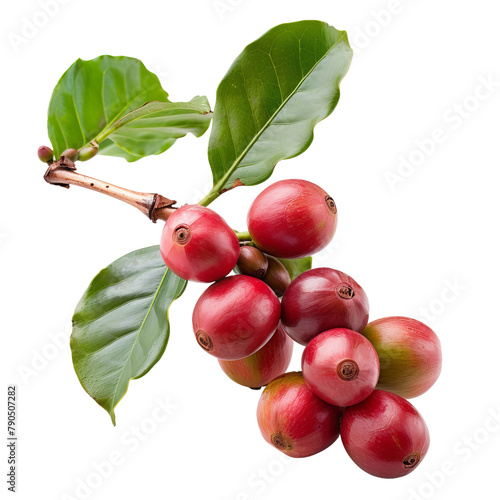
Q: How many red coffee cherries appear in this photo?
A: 9